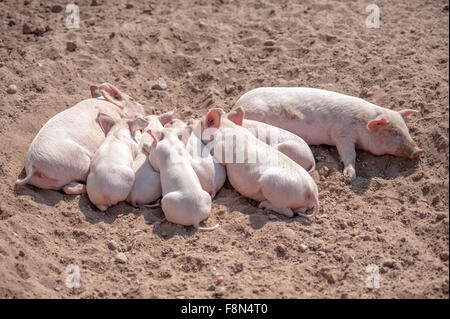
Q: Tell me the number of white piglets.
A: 8